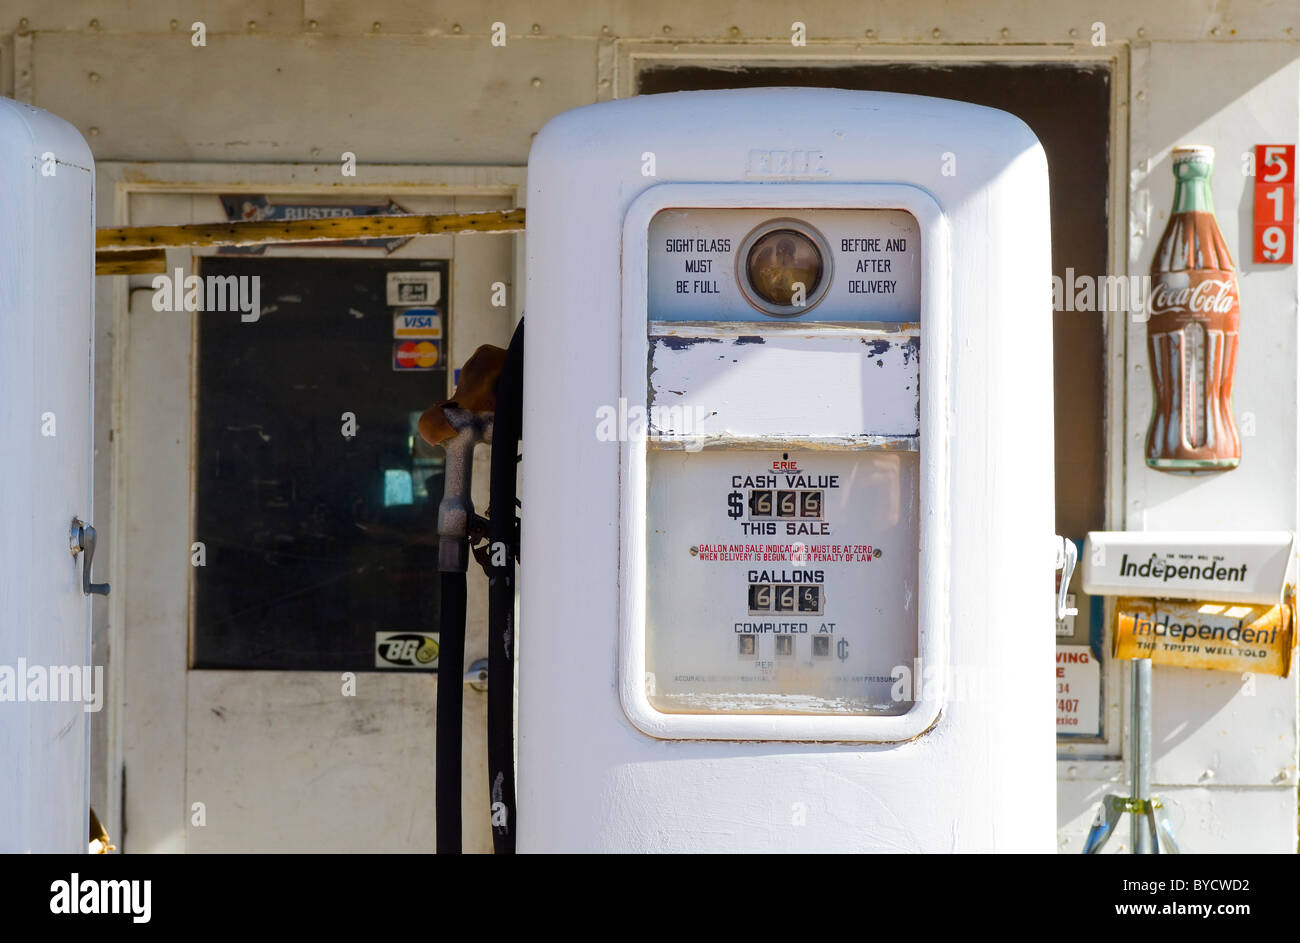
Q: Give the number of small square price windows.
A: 3